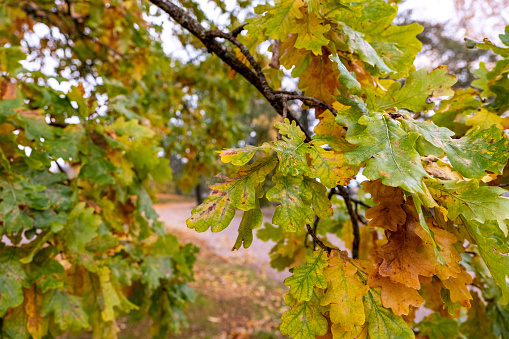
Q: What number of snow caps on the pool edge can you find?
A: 0